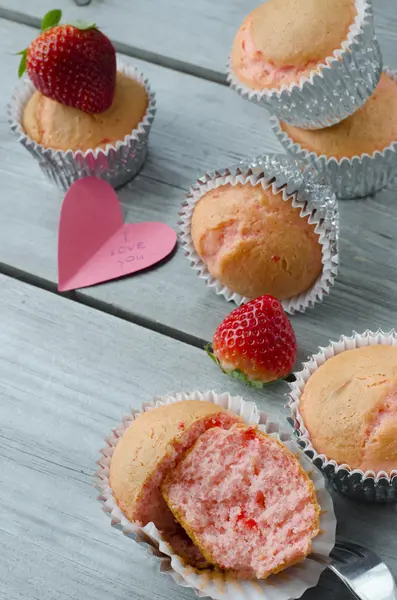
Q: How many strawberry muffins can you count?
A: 6